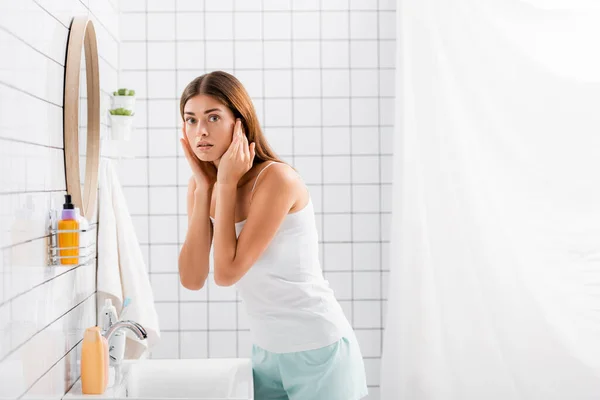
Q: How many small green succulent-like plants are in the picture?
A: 2